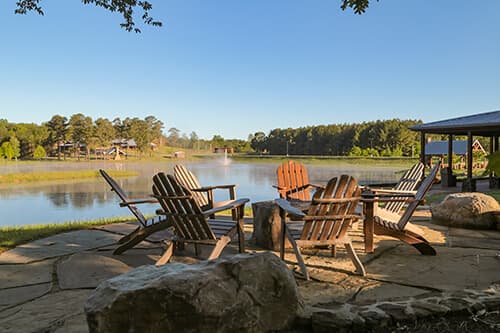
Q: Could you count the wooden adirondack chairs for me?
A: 7